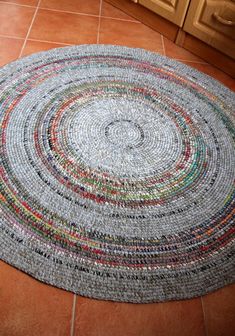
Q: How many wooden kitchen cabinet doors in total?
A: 2